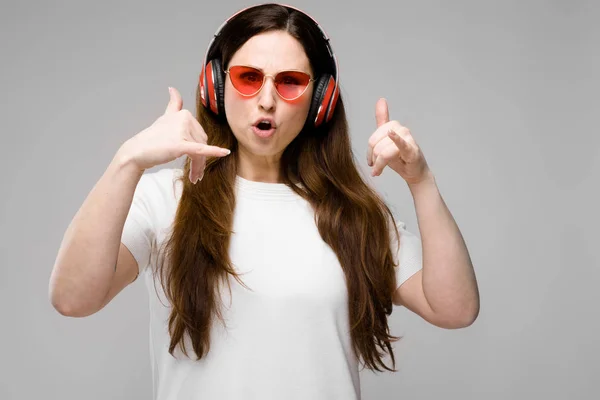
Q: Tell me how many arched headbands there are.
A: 1